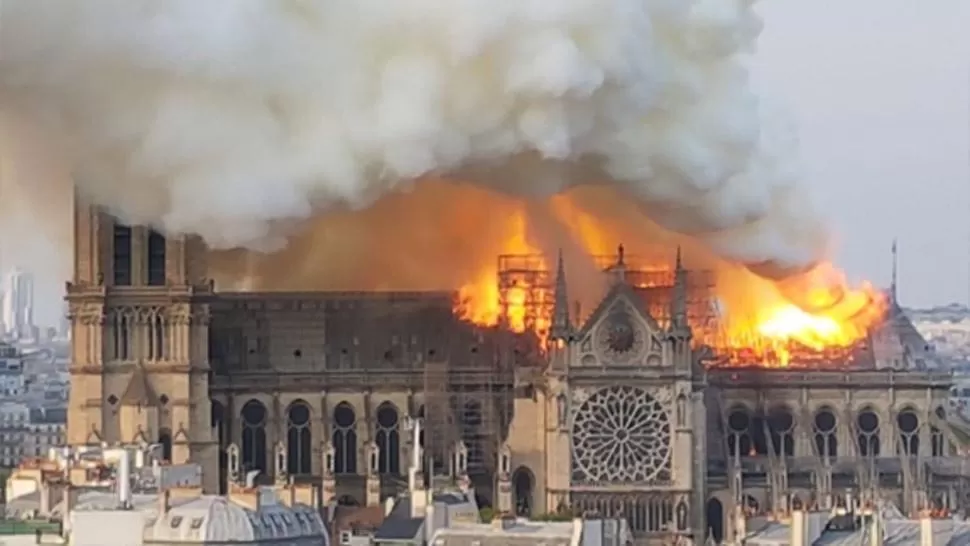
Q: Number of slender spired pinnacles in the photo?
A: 2